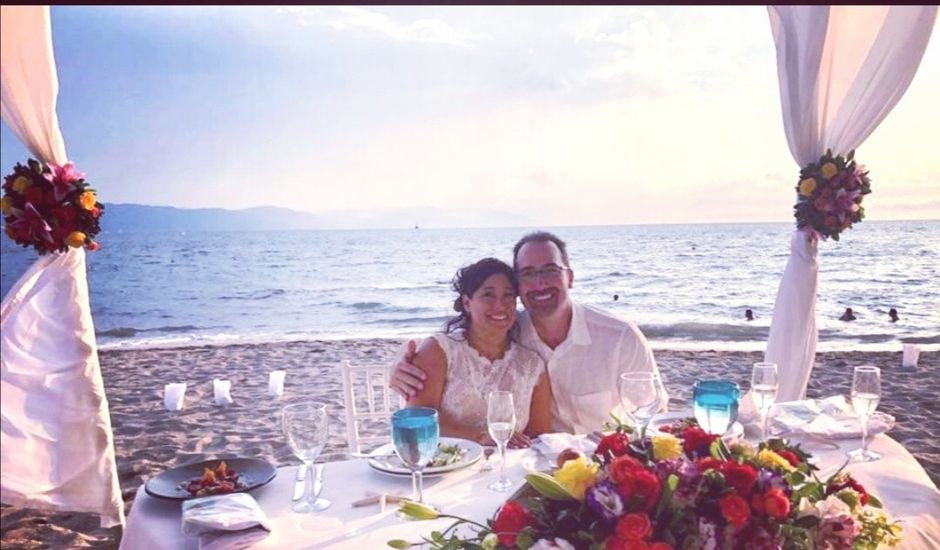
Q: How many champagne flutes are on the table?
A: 3